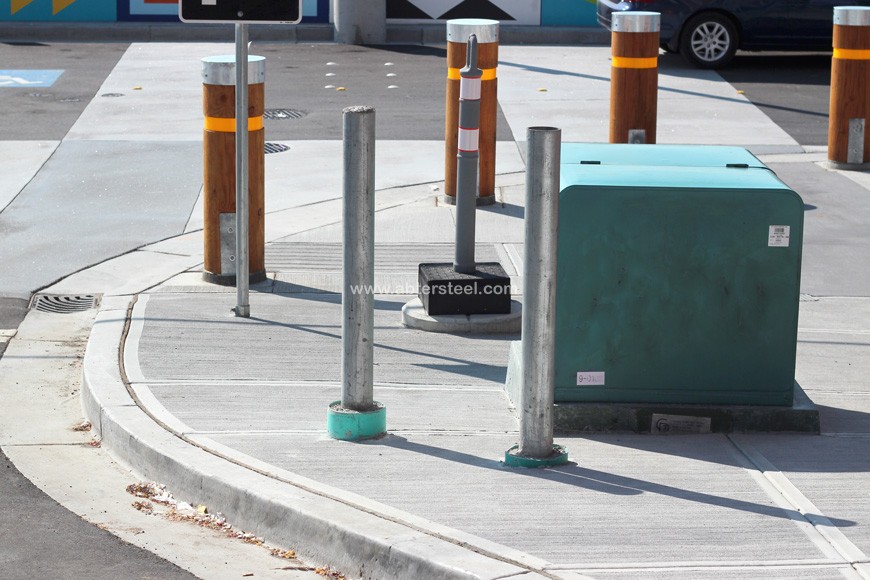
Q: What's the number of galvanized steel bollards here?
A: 2